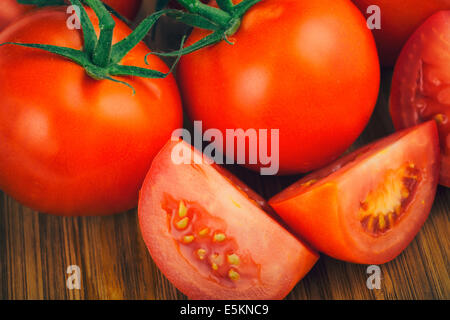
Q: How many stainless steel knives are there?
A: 0